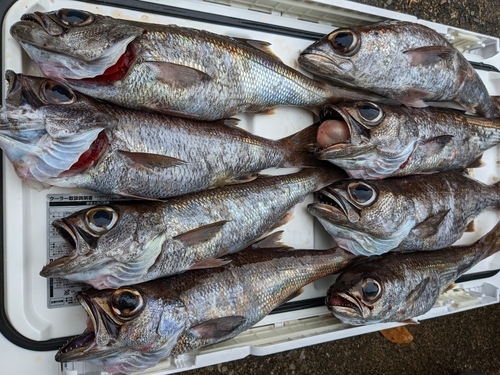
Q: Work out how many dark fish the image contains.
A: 8